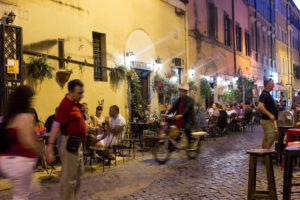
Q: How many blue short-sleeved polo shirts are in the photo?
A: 0